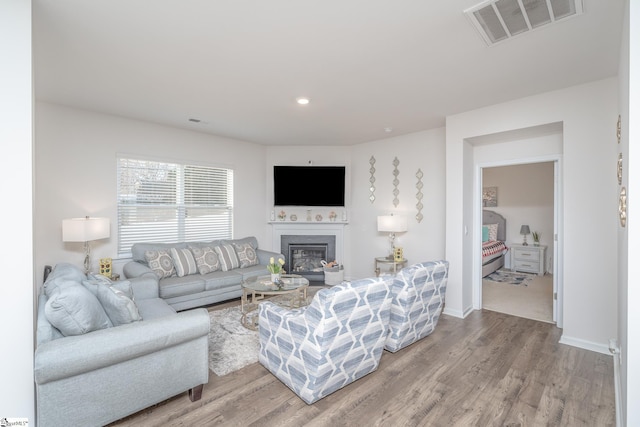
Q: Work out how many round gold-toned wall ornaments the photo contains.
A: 3